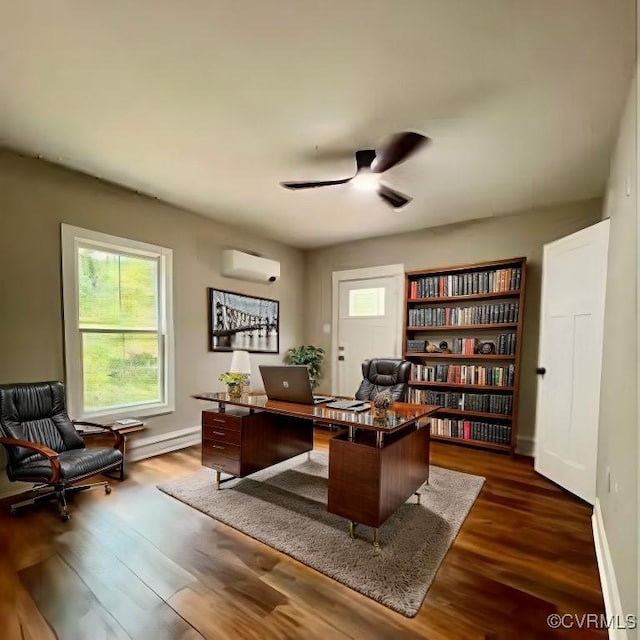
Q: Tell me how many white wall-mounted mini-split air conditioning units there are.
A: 1